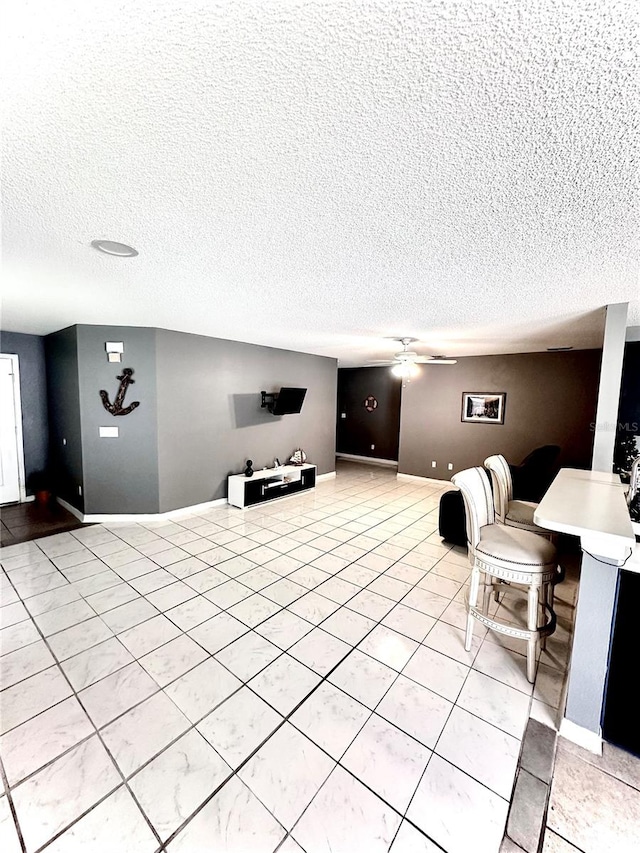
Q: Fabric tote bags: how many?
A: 0